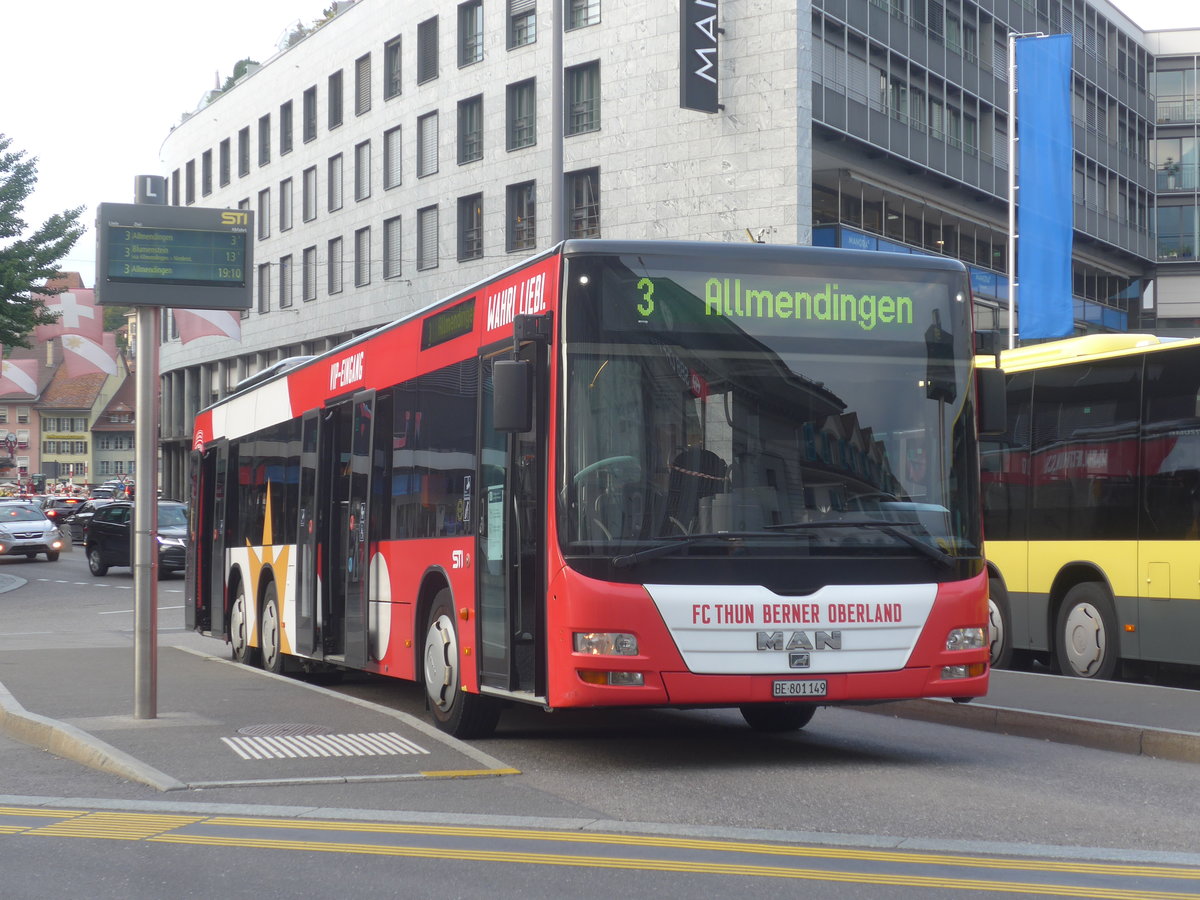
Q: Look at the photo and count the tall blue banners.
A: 1